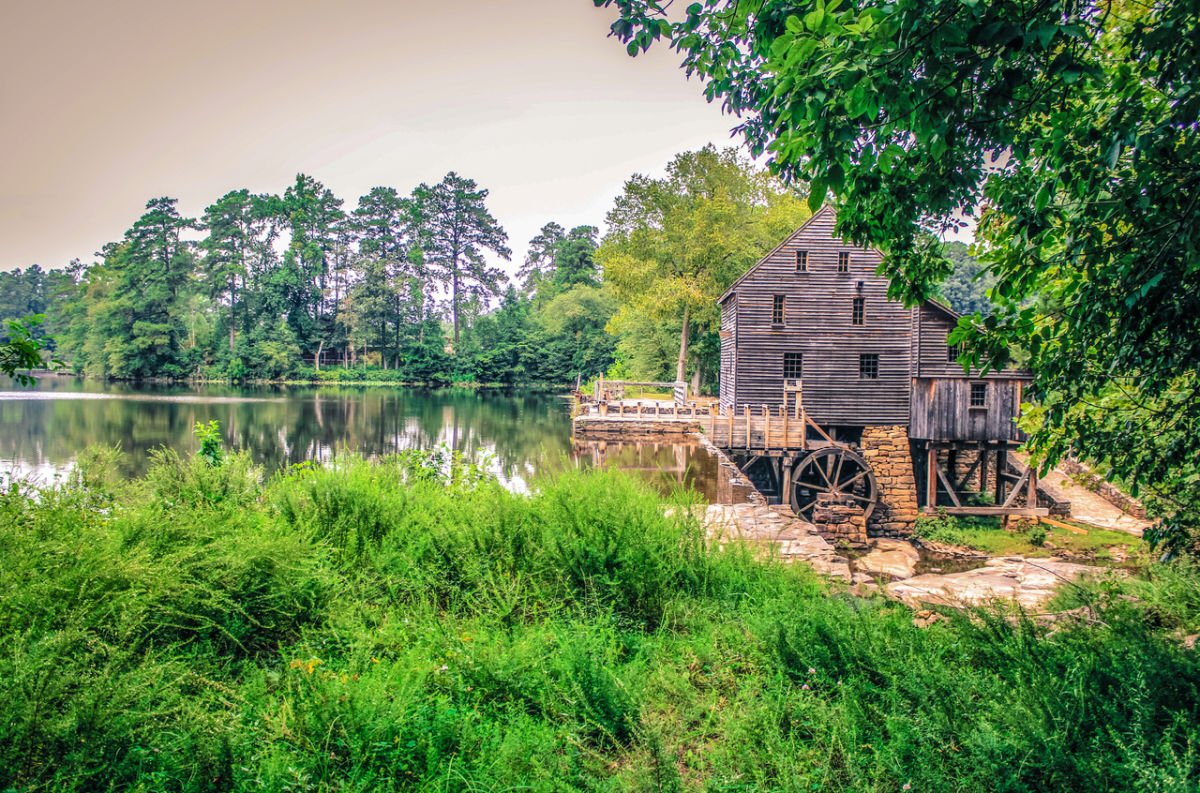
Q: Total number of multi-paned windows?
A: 8